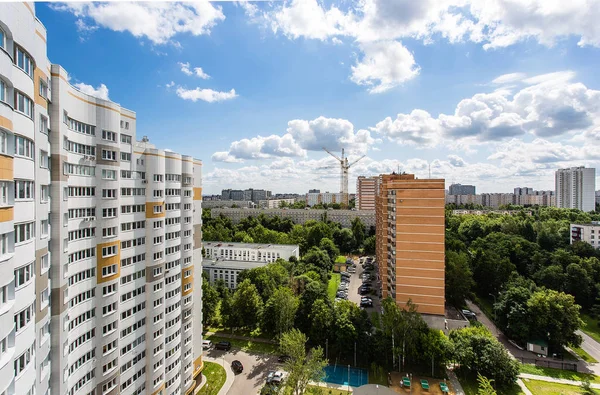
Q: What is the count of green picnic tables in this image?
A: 3